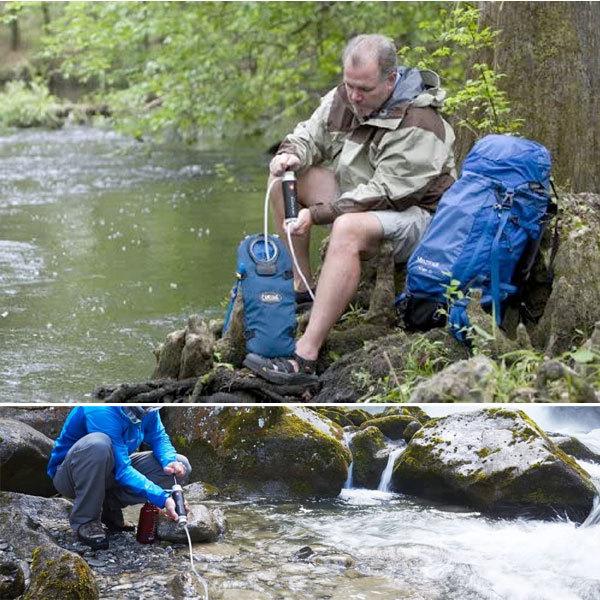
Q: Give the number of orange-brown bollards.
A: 0